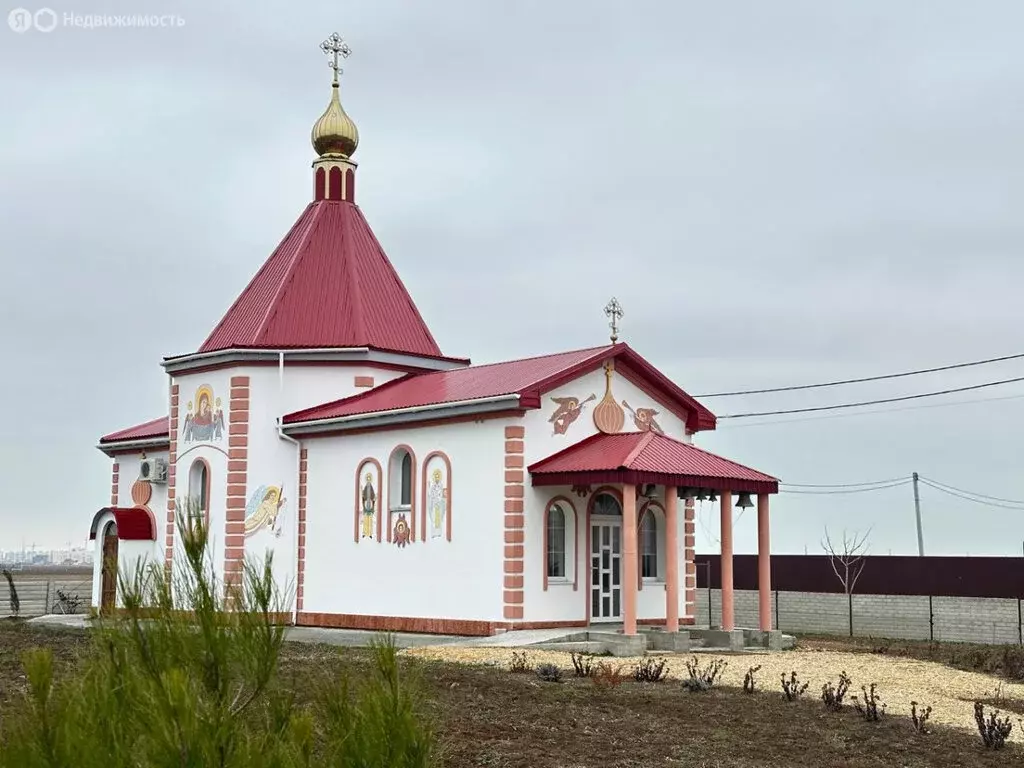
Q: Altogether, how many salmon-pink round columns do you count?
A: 4